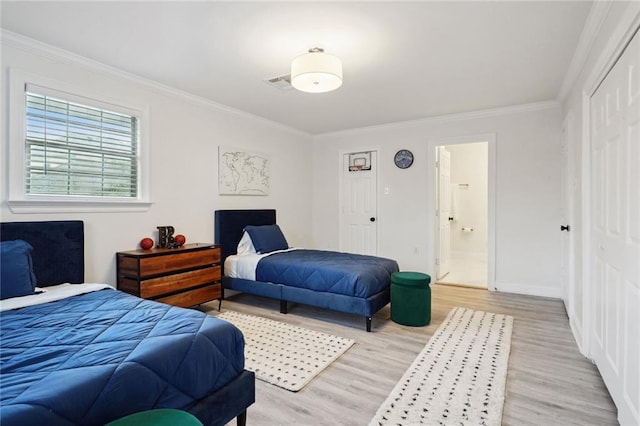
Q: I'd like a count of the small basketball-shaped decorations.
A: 2